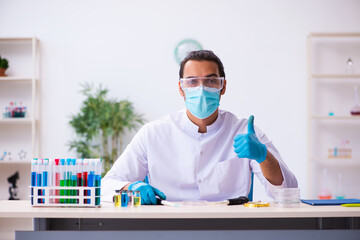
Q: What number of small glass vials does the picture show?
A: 4